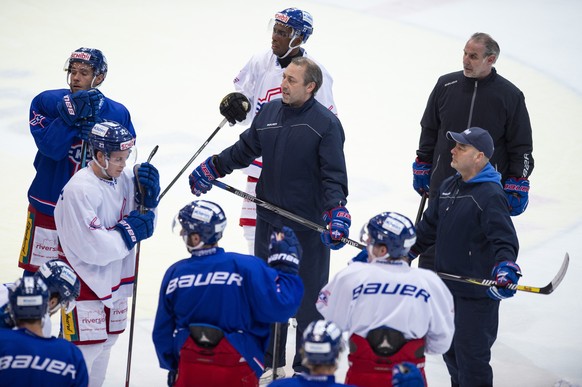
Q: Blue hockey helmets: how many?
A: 8